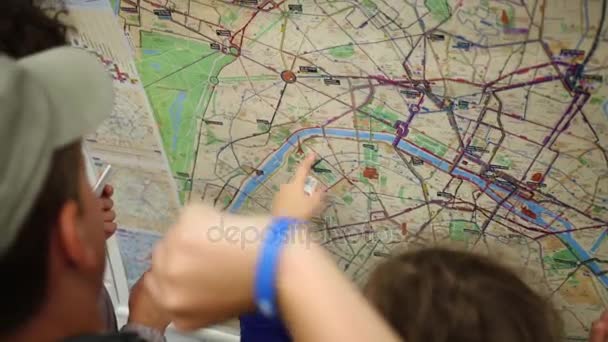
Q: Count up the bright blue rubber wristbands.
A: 1